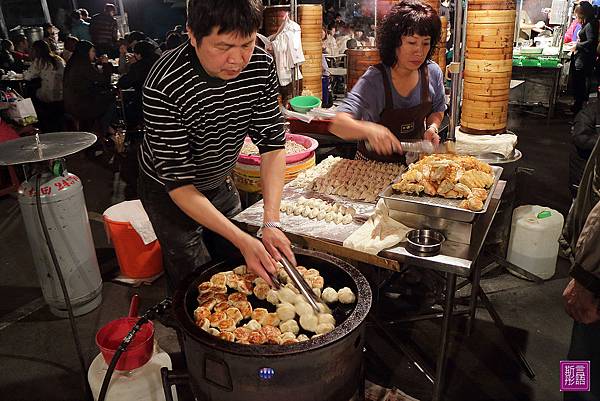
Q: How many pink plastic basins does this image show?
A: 1